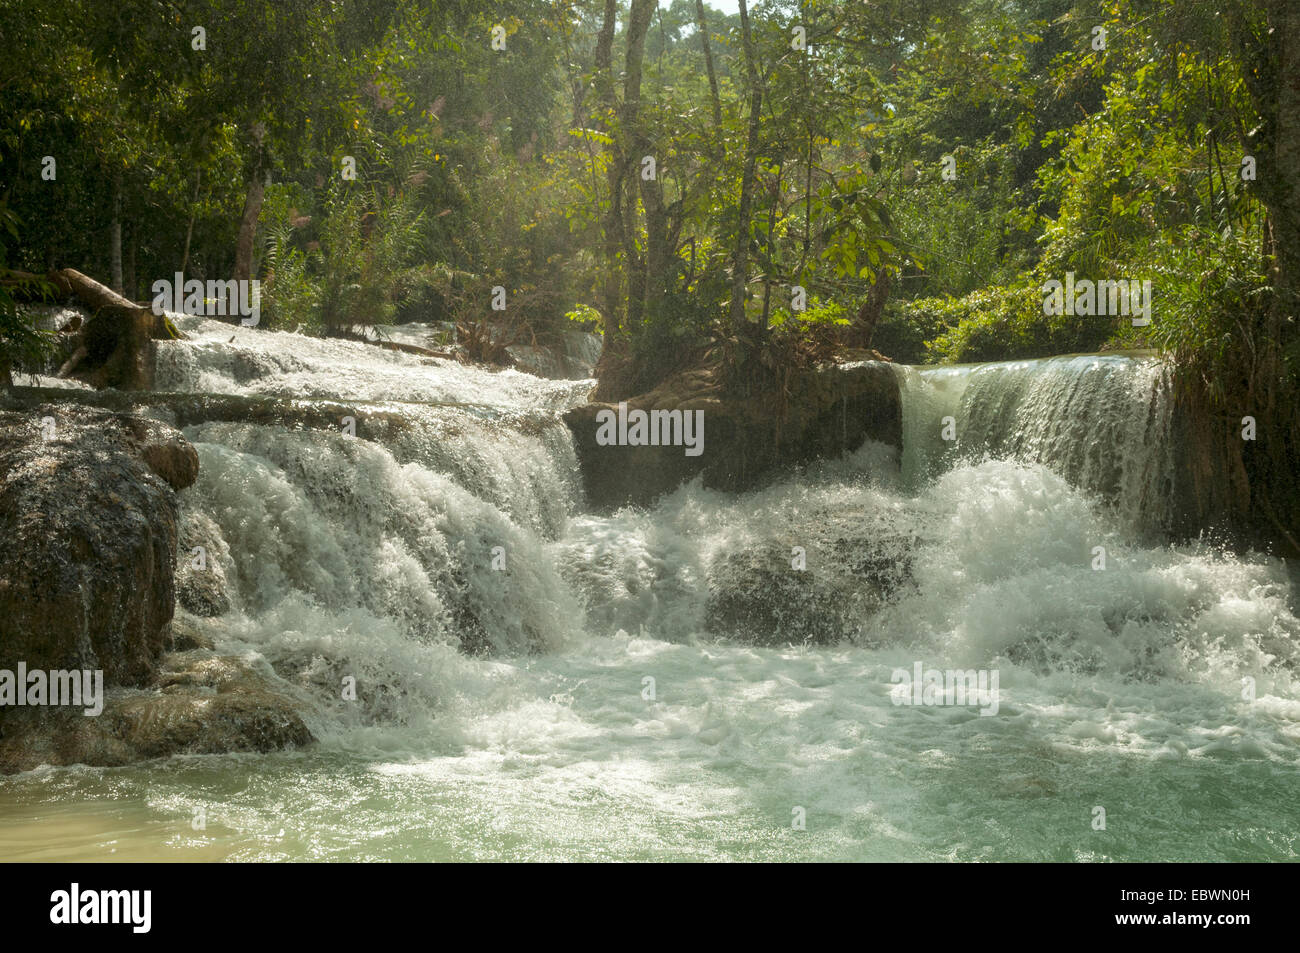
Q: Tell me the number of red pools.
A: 0